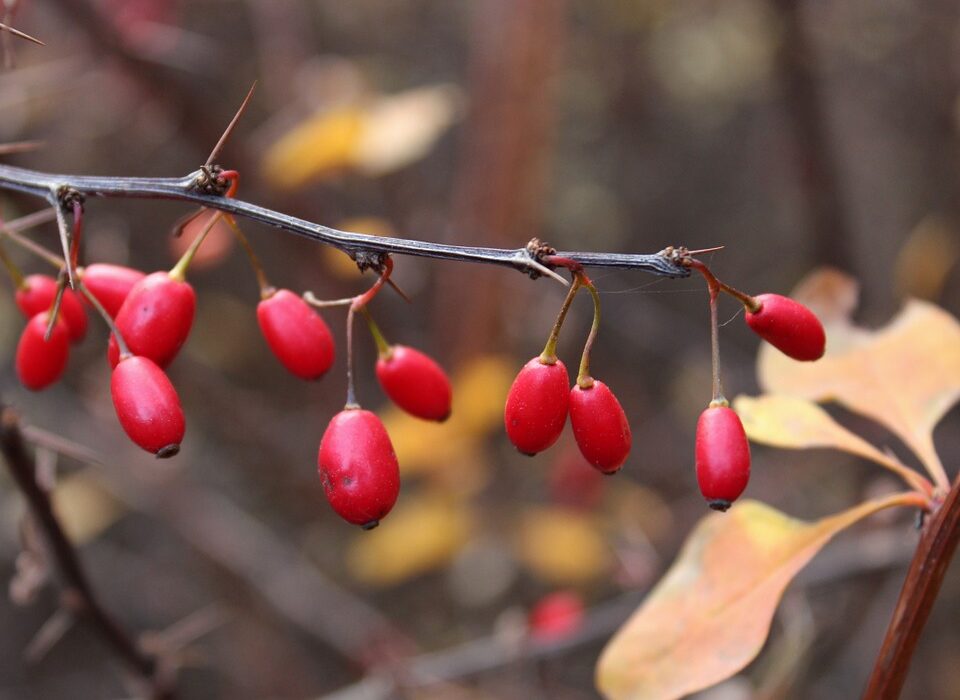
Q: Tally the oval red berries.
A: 12